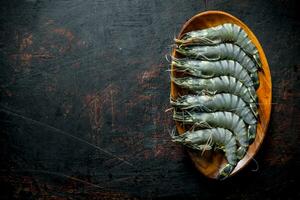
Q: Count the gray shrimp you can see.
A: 7